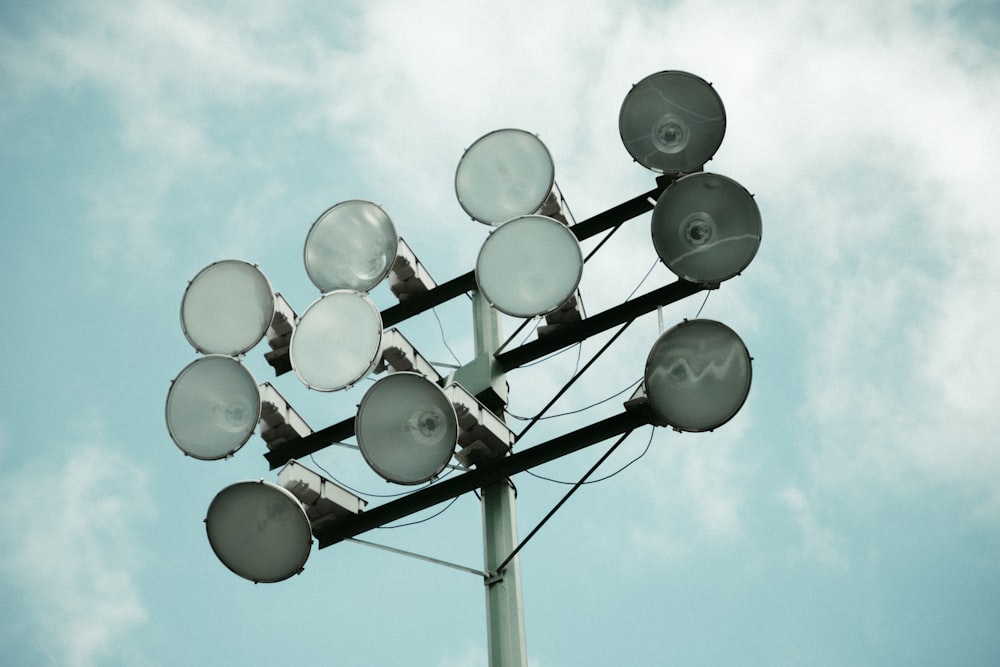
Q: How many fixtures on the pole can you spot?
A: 11